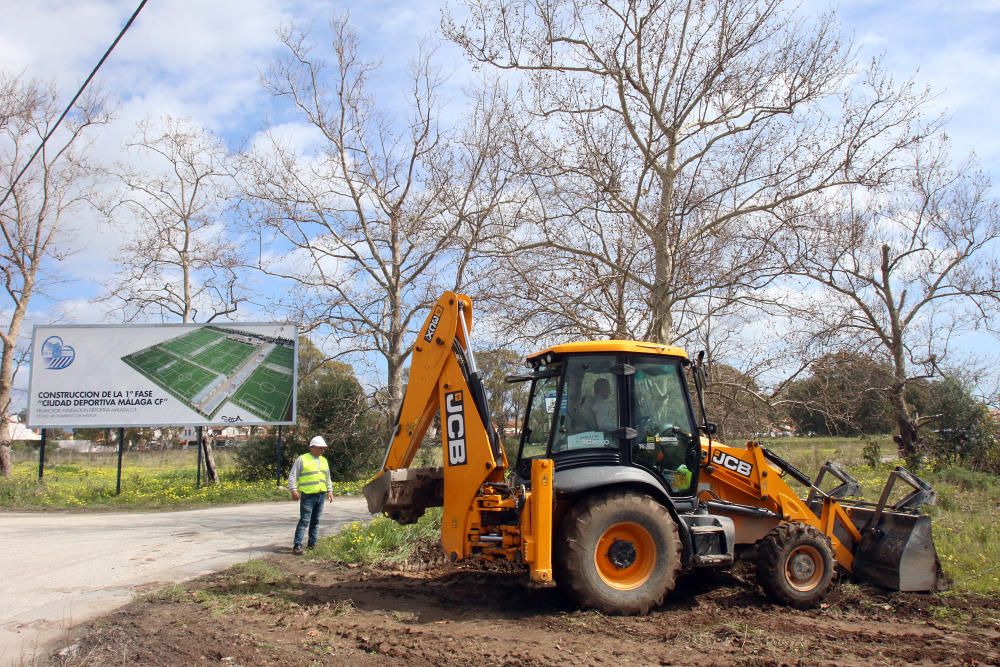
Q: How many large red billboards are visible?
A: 0